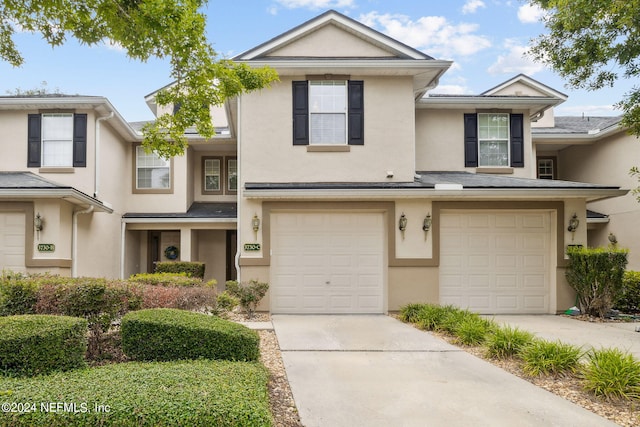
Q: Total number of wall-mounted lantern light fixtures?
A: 6